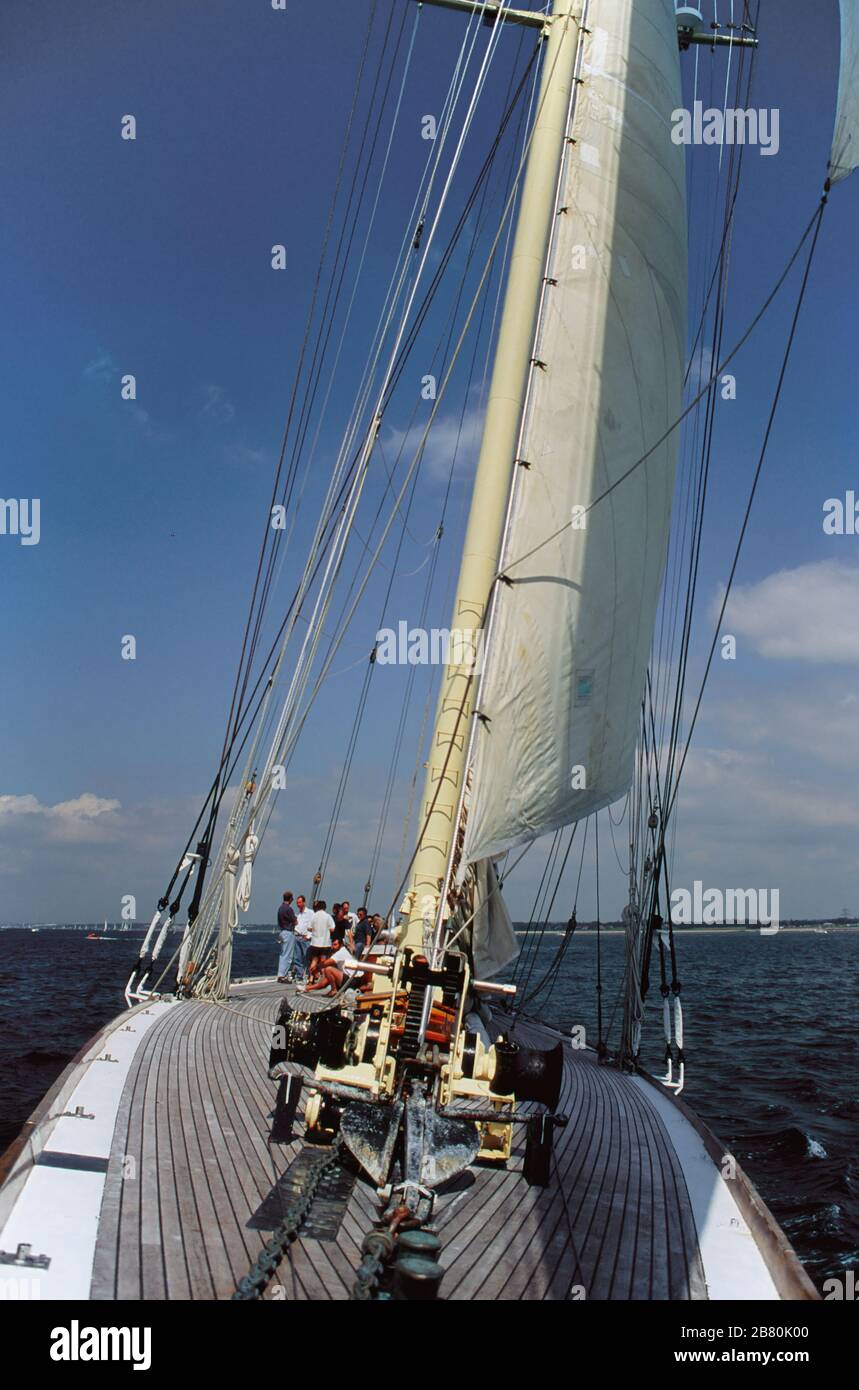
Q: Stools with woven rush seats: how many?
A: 0